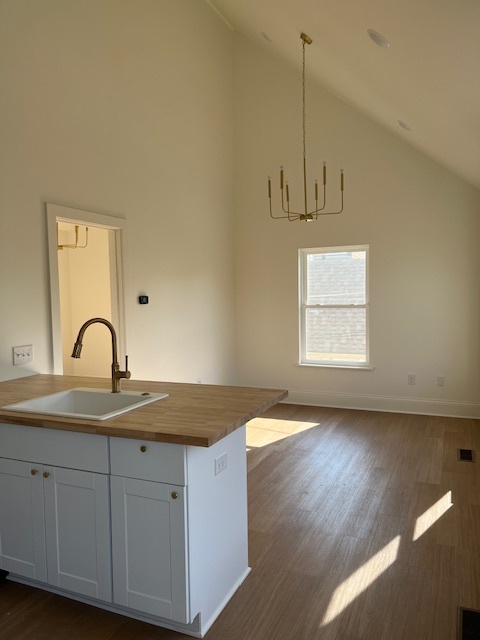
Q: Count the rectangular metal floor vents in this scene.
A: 2